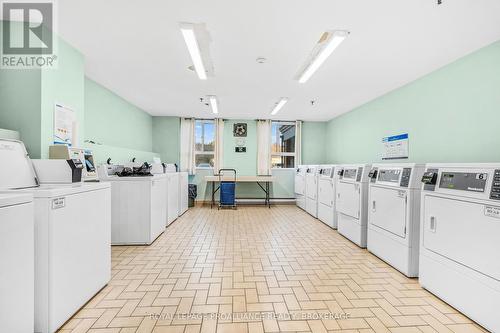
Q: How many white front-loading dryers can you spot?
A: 6